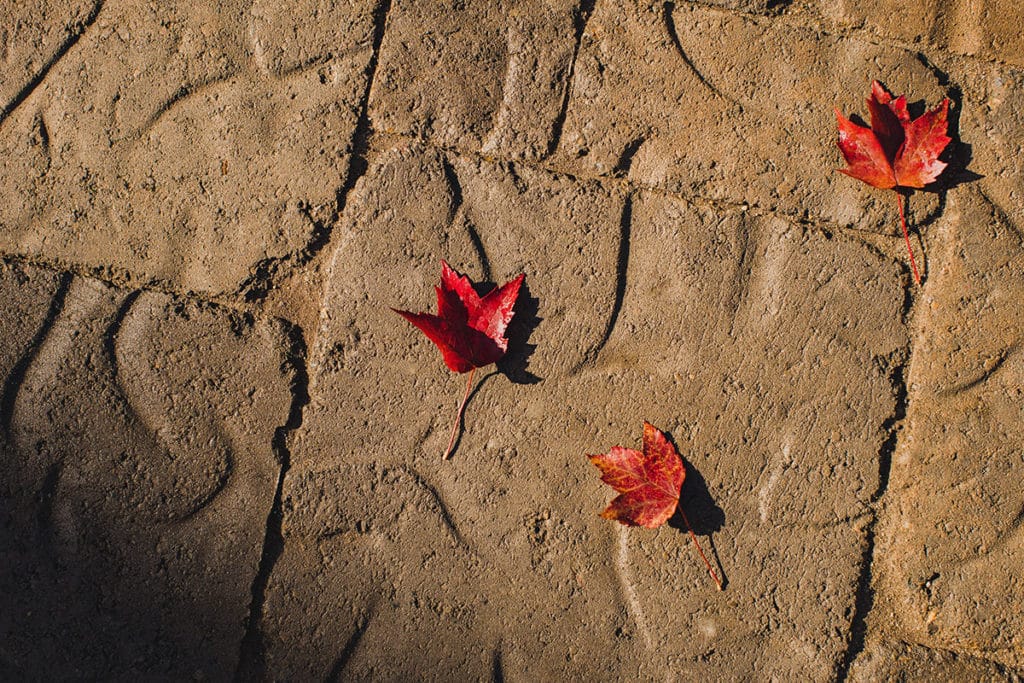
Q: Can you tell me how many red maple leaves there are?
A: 3